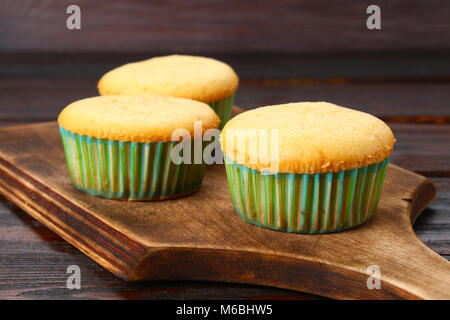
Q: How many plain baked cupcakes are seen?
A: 3